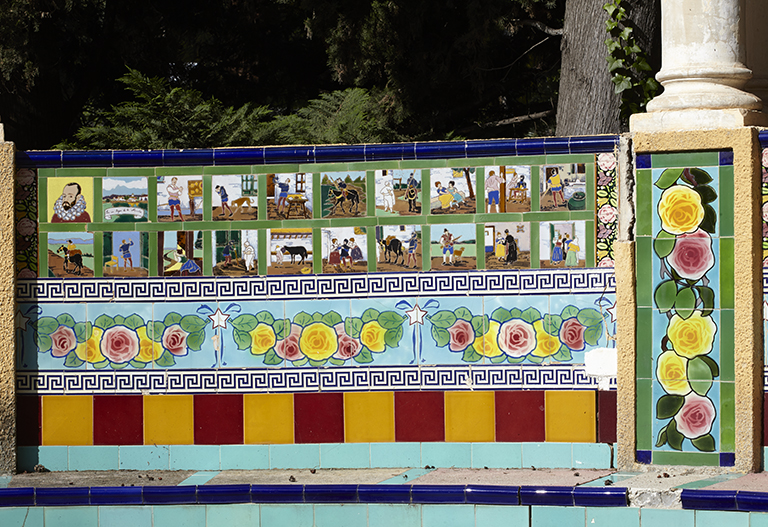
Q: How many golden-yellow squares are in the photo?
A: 6